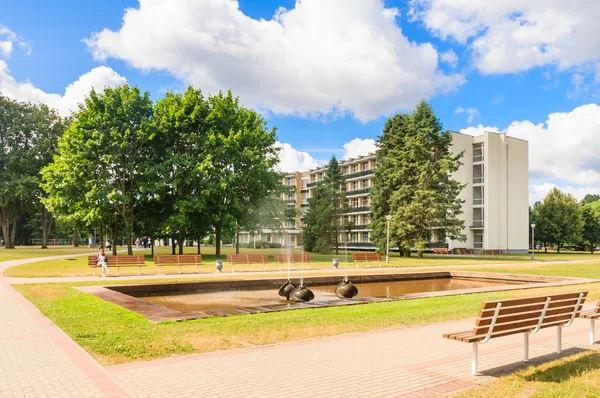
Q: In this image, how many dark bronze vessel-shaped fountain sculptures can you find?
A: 3